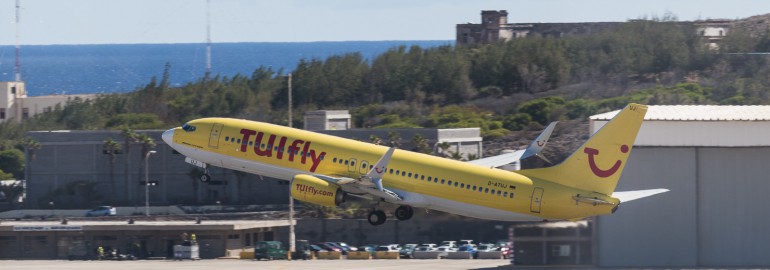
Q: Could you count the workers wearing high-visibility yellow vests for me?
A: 2